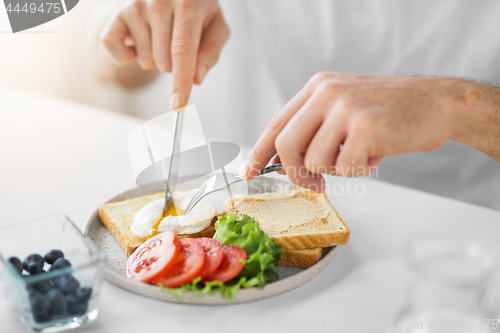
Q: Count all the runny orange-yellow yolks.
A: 1